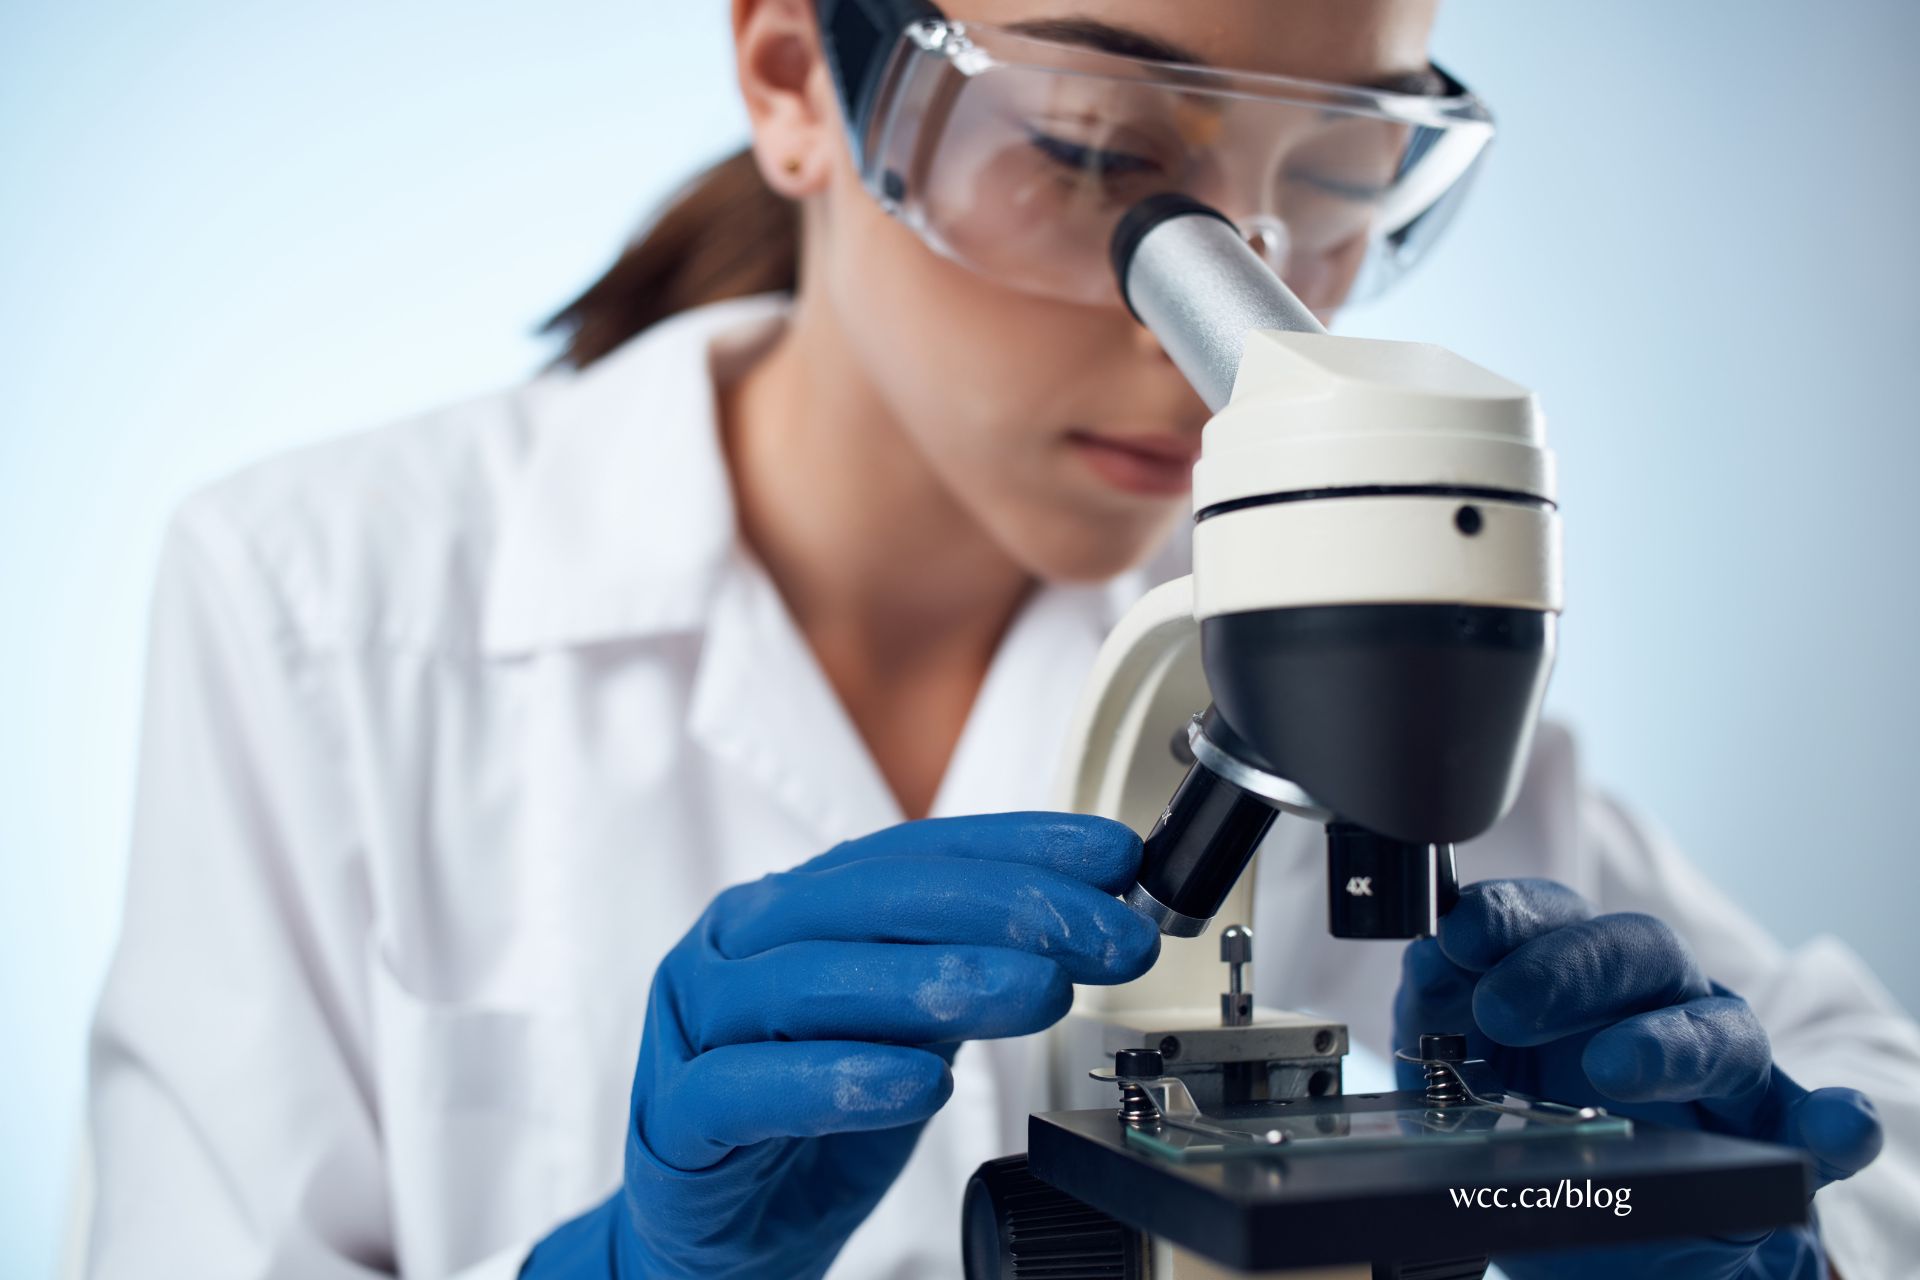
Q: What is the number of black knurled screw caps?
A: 2